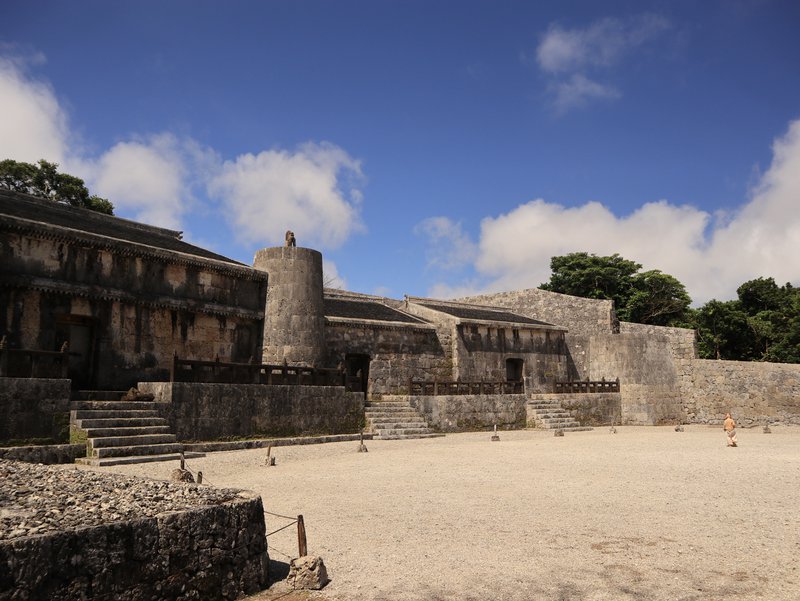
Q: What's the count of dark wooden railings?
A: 4